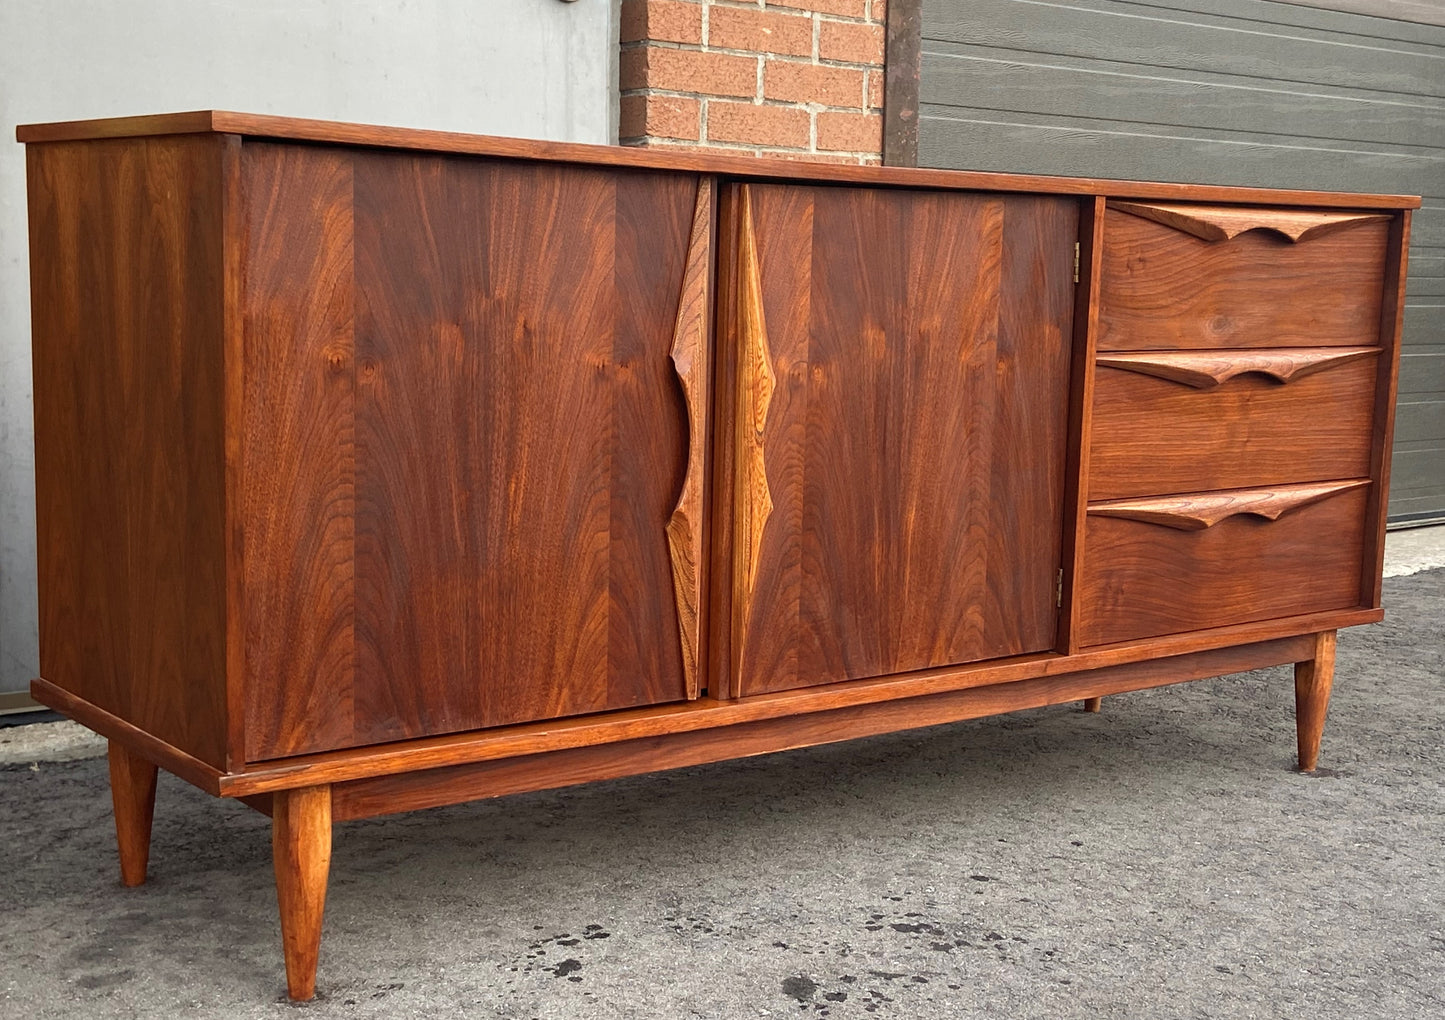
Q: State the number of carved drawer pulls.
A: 3